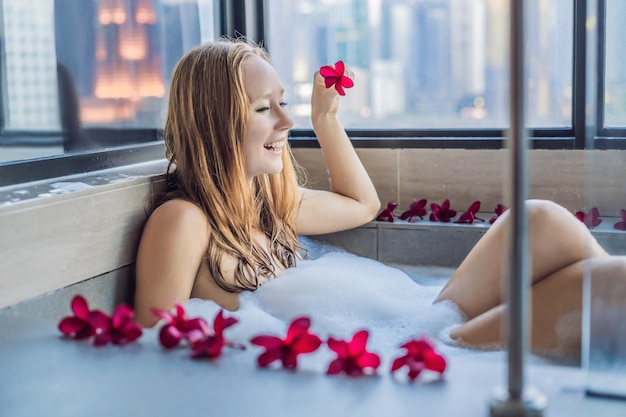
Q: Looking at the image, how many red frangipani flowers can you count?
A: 15